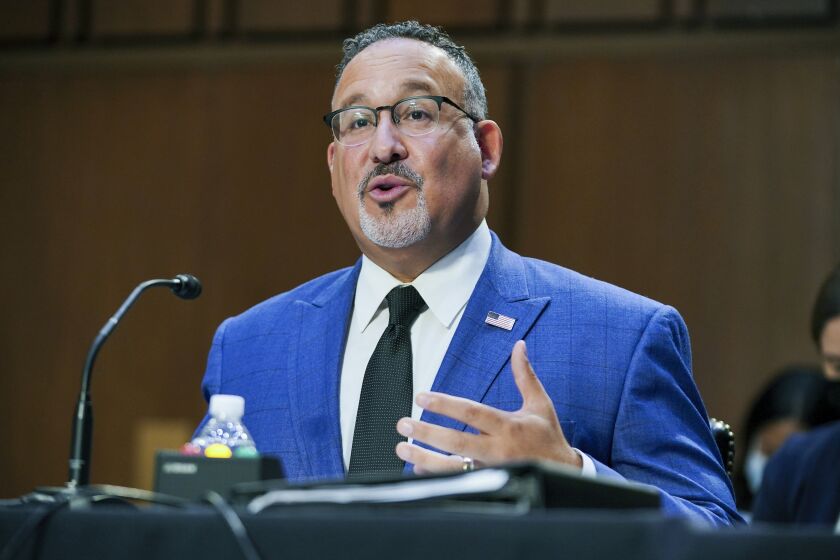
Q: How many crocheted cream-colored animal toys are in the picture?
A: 0